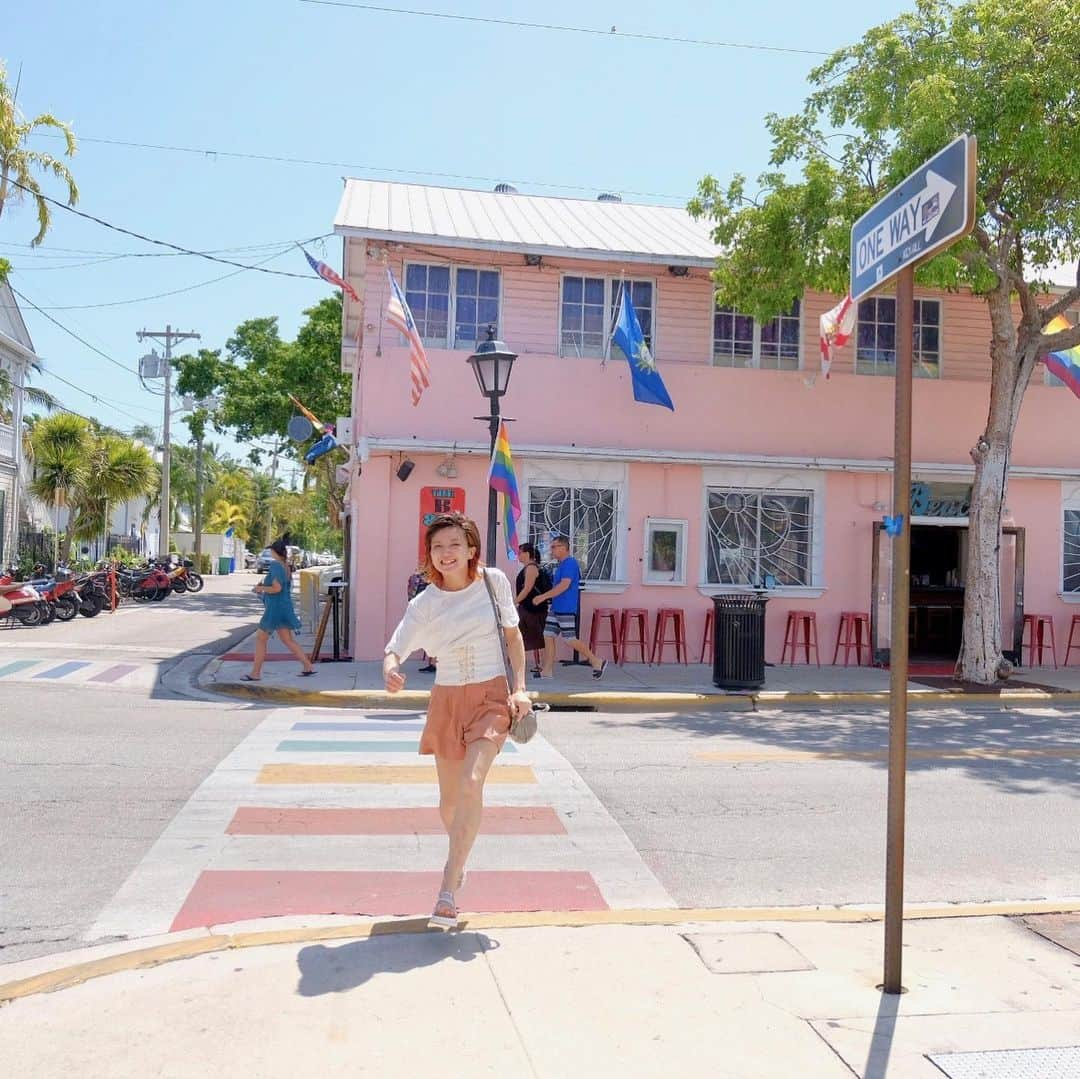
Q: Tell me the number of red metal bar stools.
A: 8